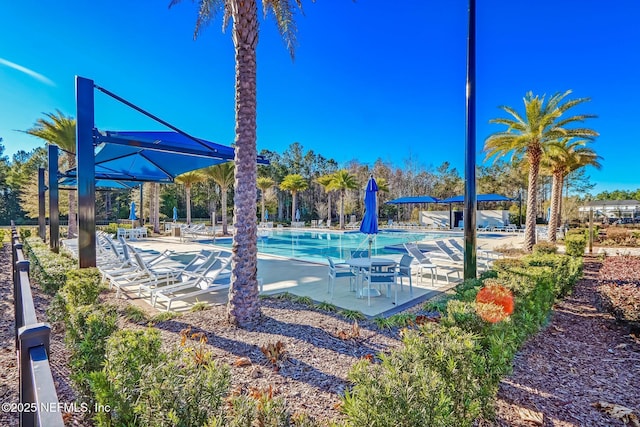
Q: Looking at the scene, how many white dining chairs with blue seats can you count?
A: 4